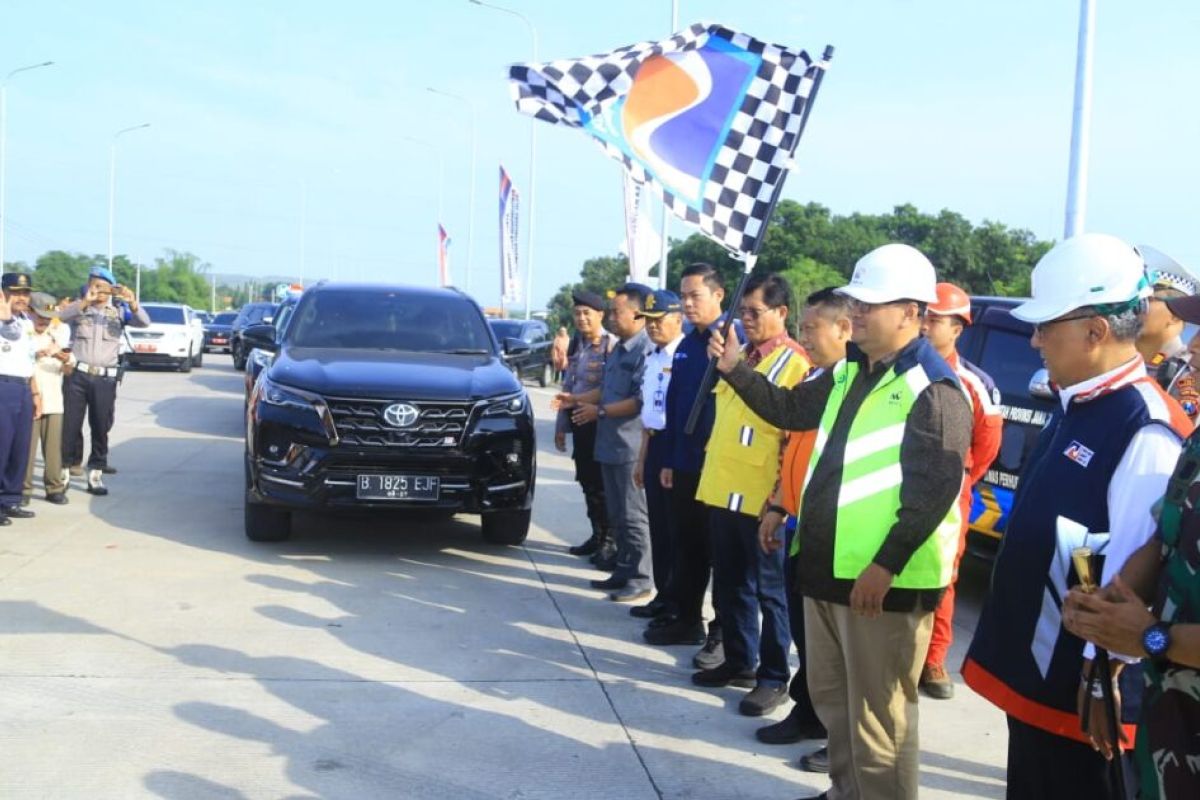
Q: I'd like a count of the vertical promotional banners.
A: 3